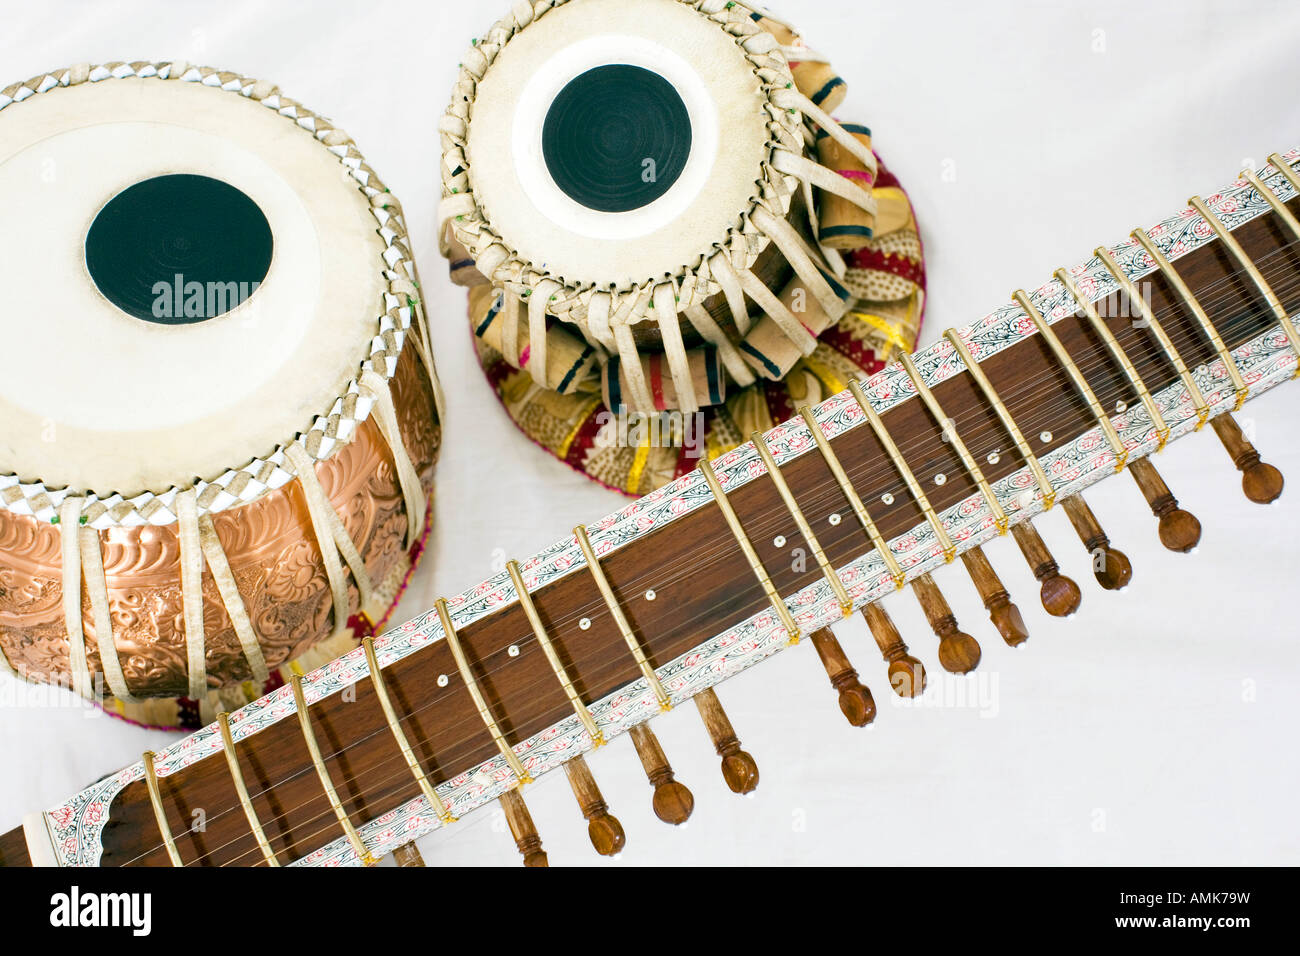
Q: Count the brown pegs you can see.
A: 13